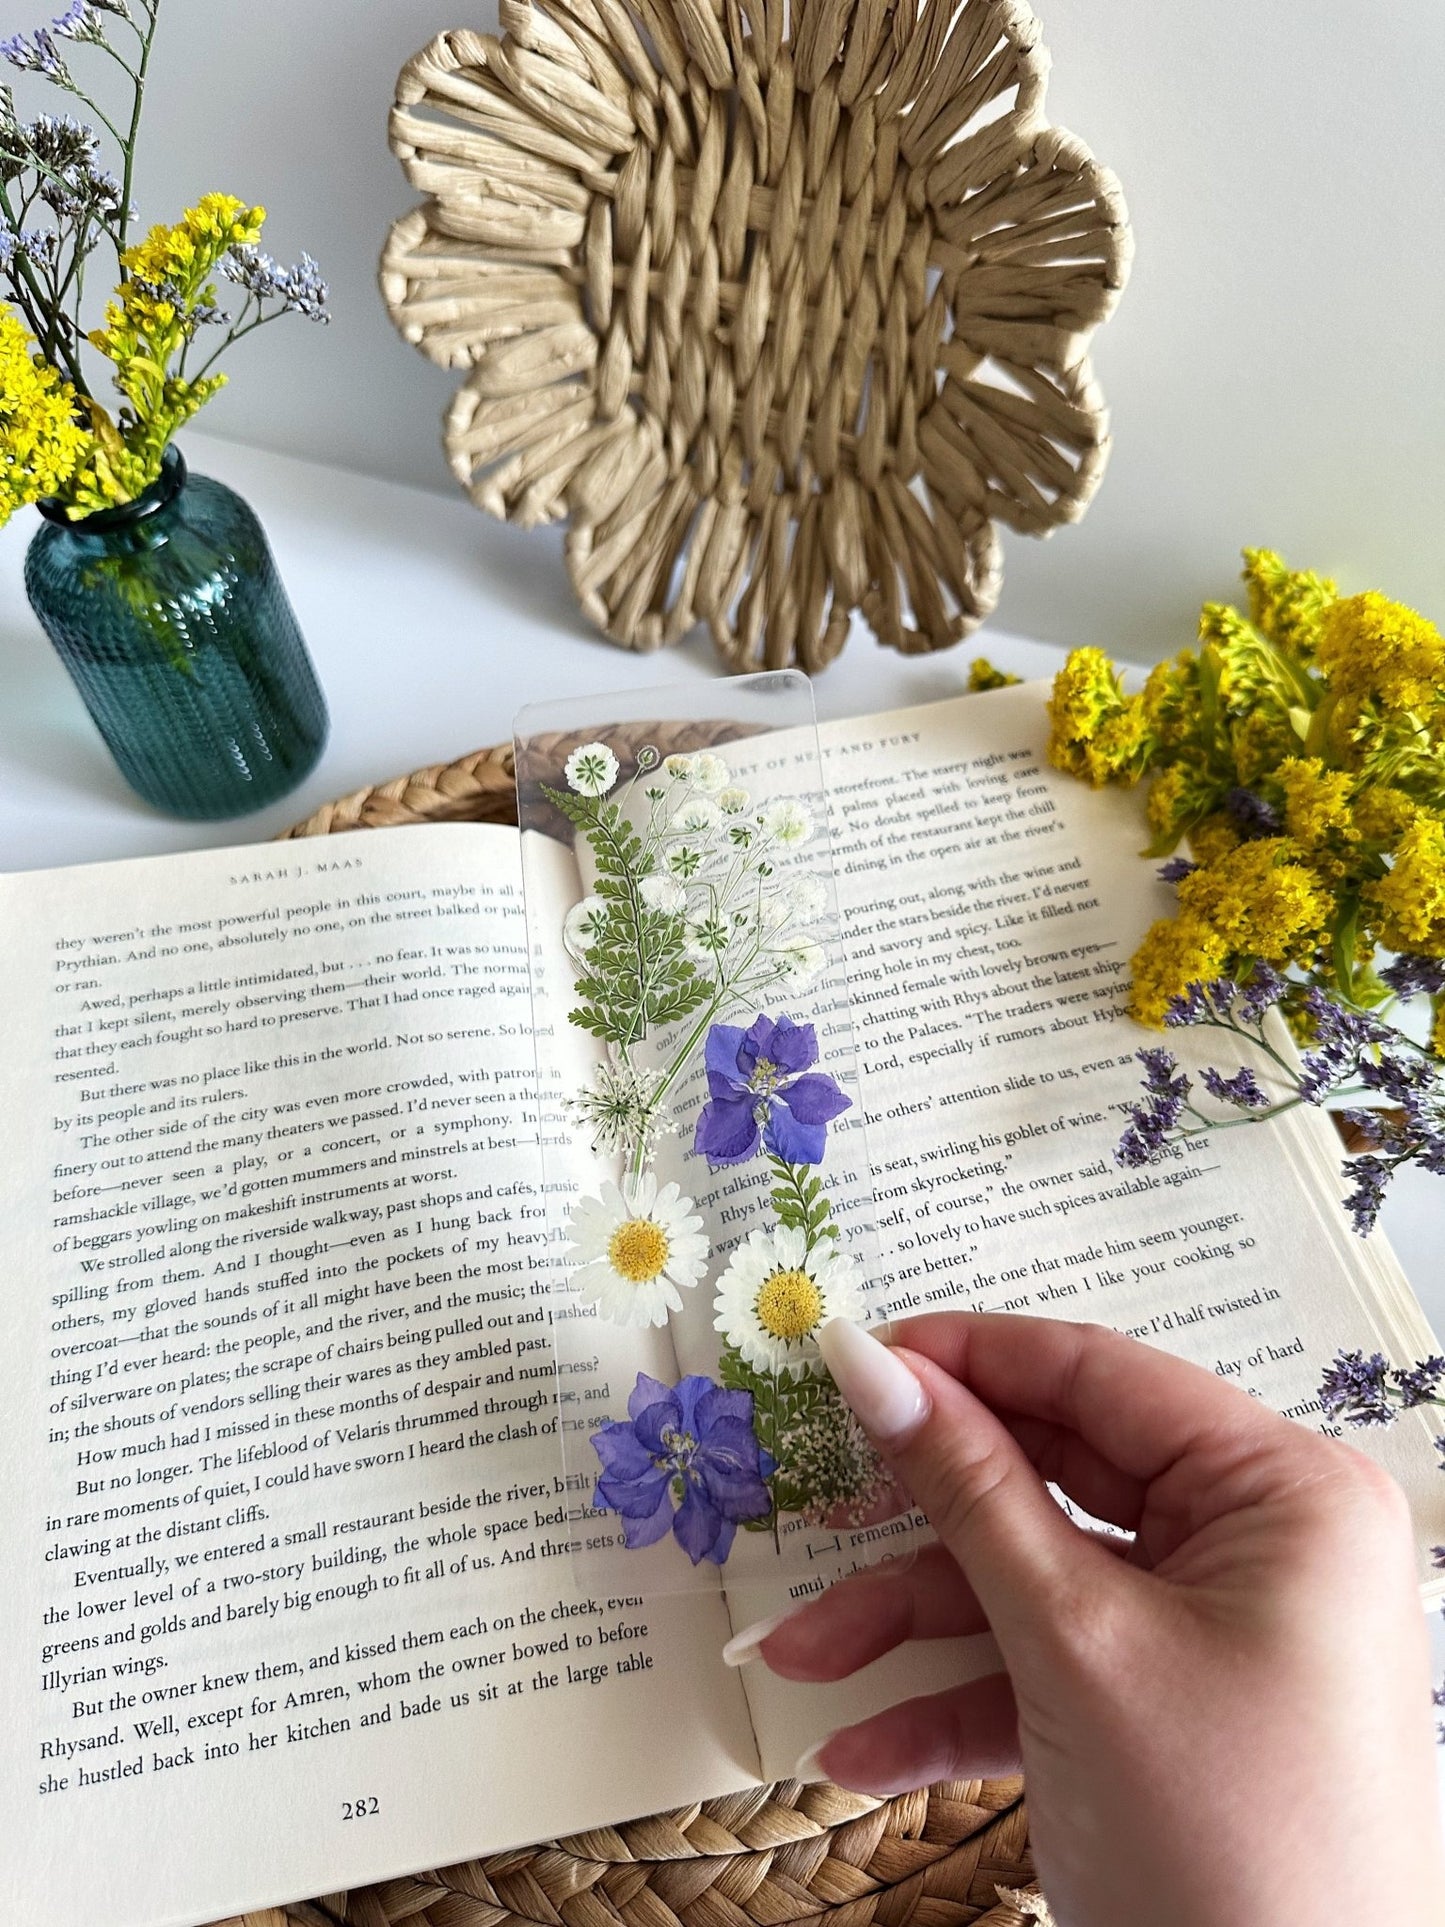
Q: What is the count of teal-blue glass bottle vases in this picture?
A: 1